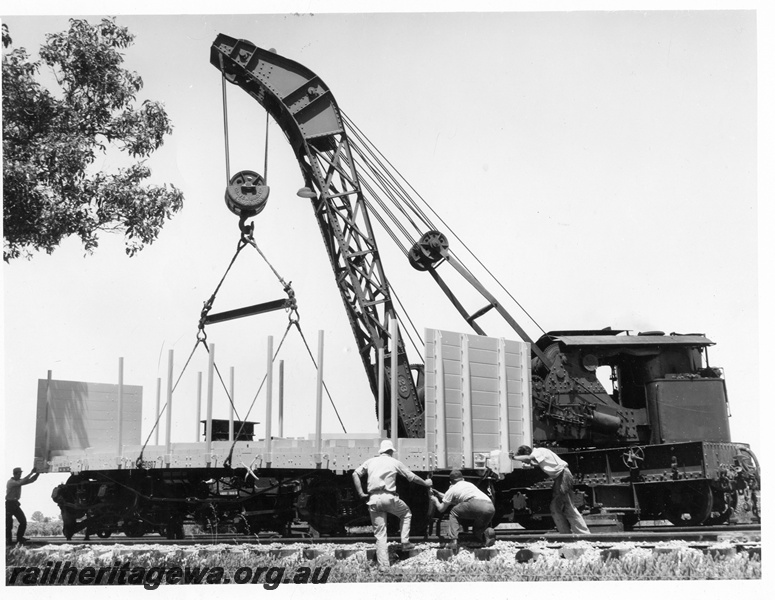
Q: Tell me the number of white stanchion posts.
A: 12